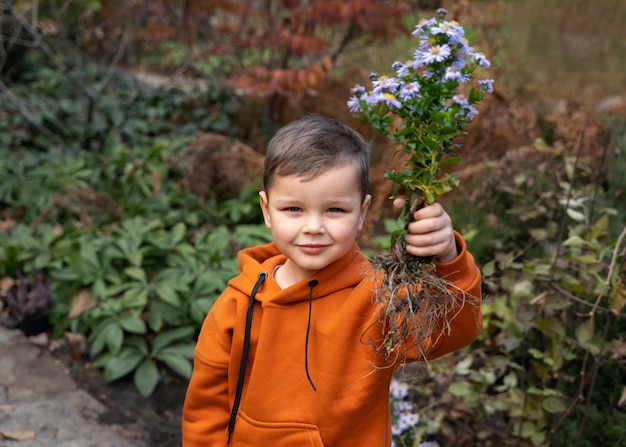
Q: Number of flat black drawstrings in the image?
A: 2